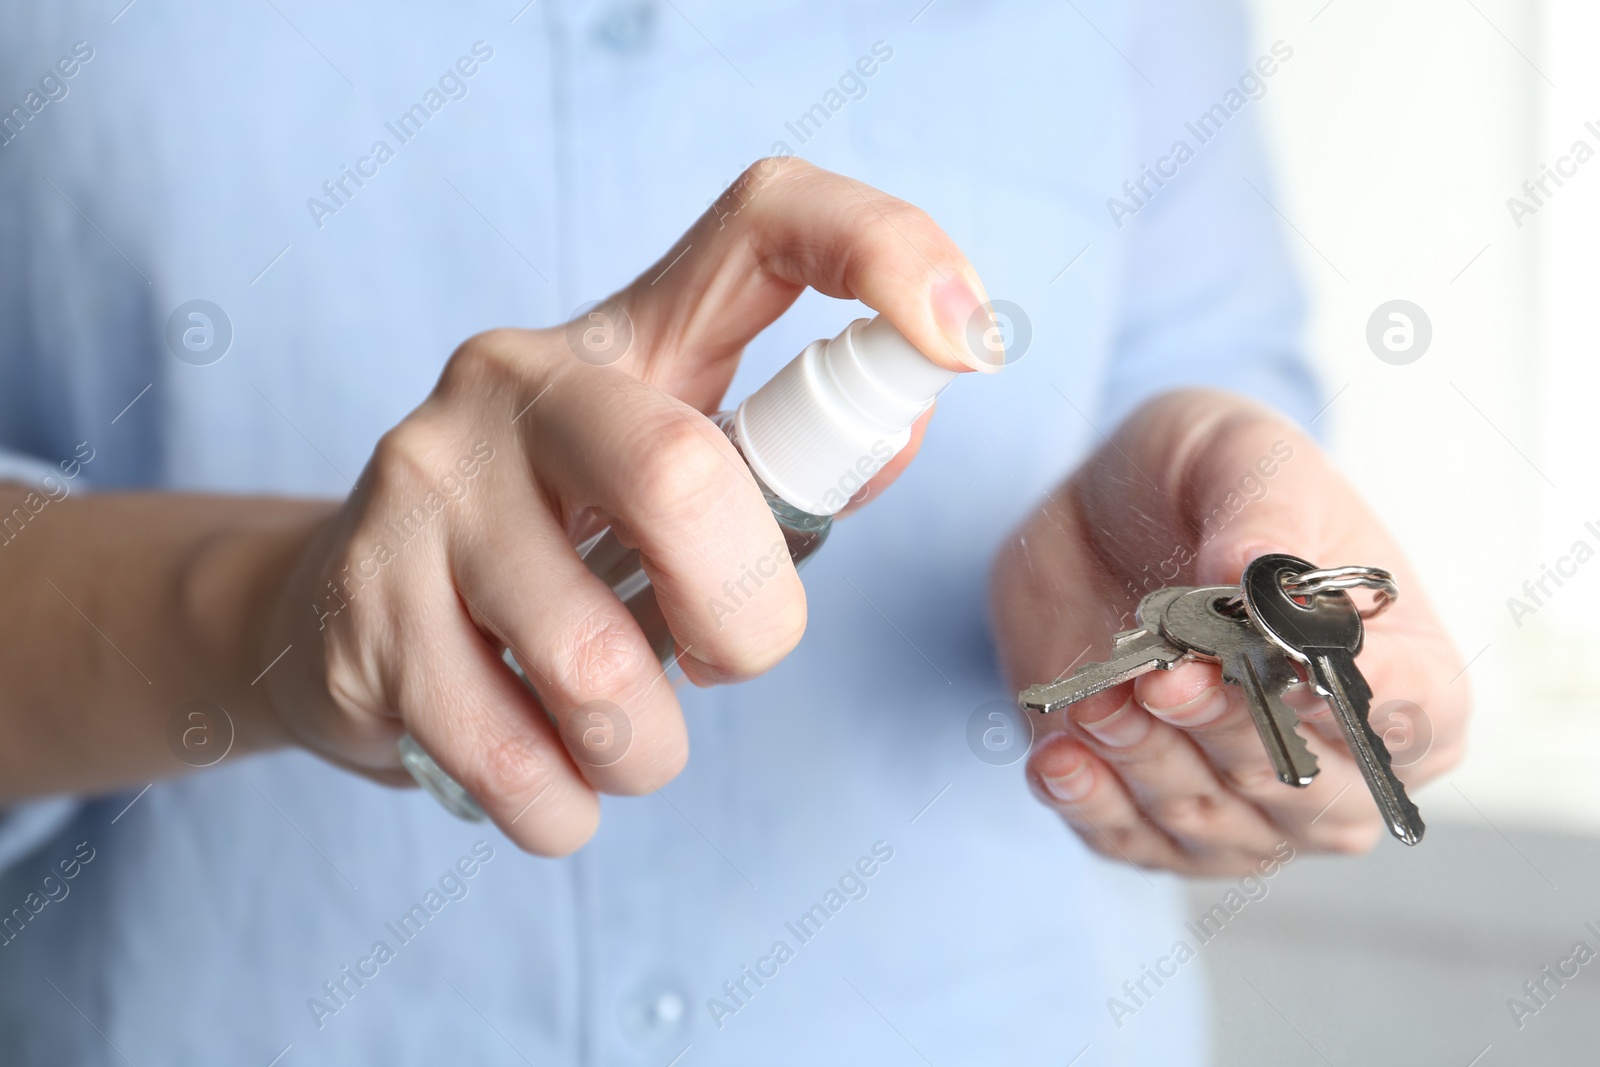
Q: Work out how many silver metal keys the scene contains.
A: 3